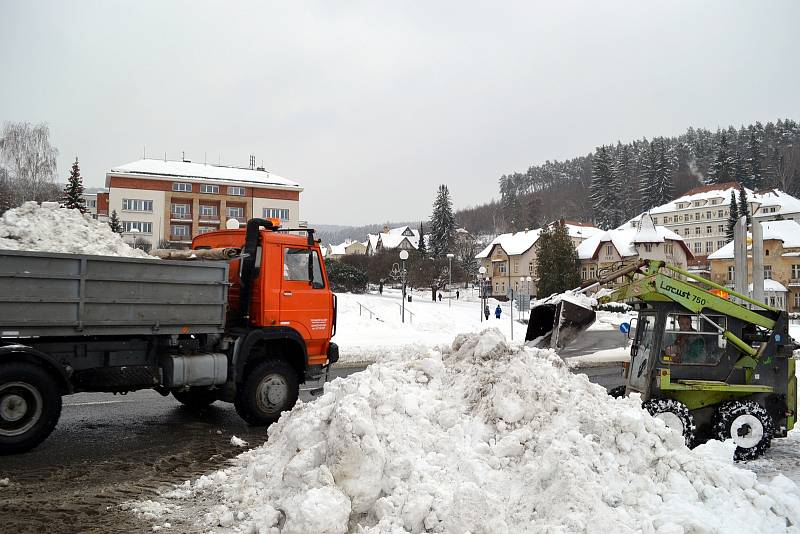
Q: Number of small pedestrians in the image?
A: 4